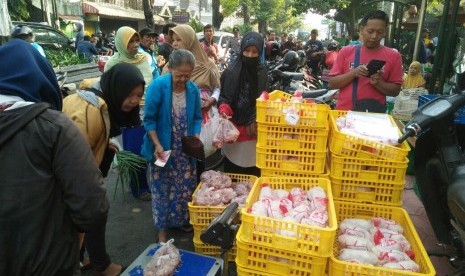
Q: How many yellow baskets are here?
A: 14